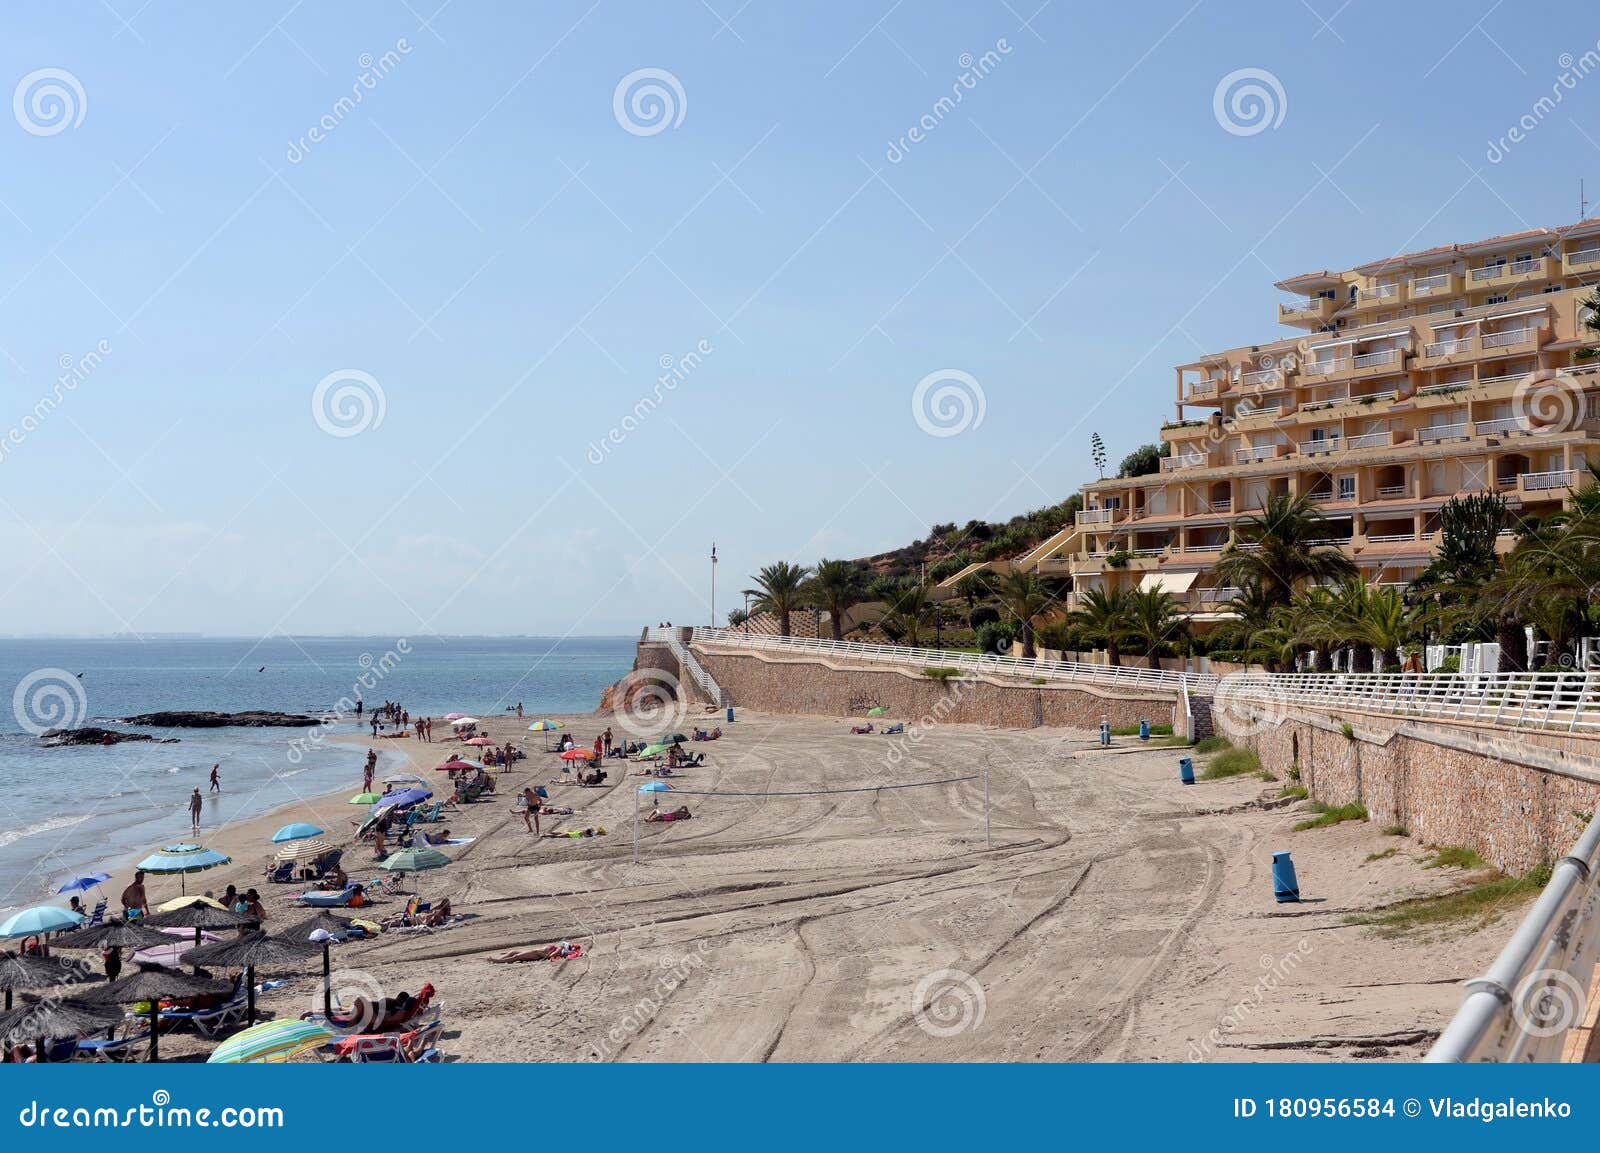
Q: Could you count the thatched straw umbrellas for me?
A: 7